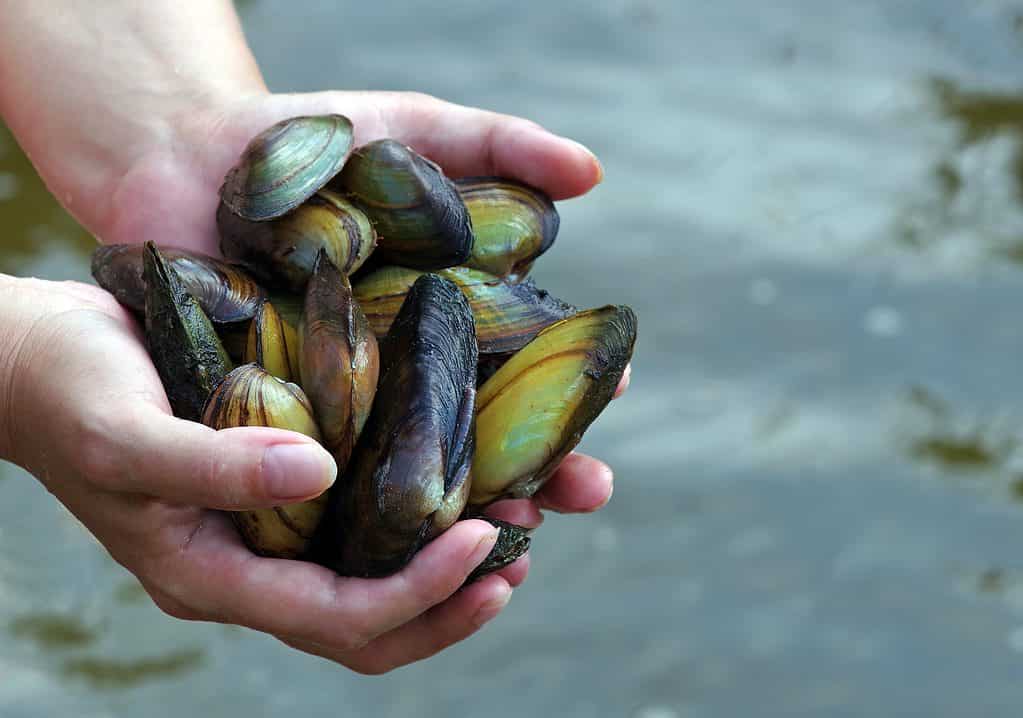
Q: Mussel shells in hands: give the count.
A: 13